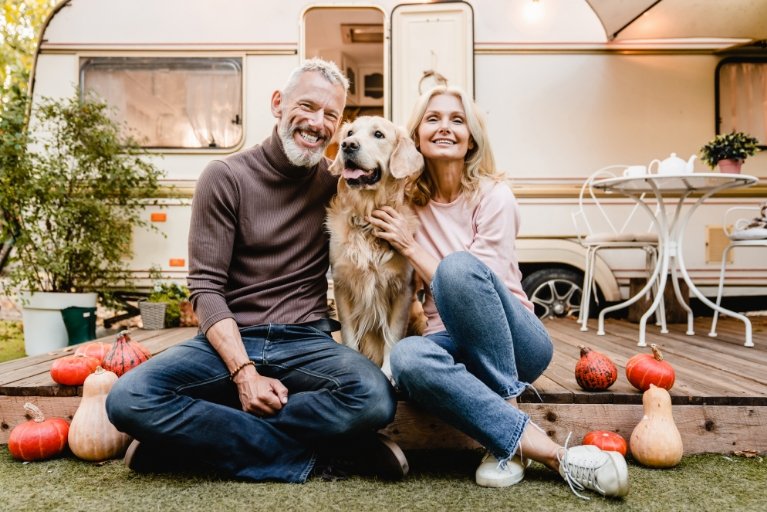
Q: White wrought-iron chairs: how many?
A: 2